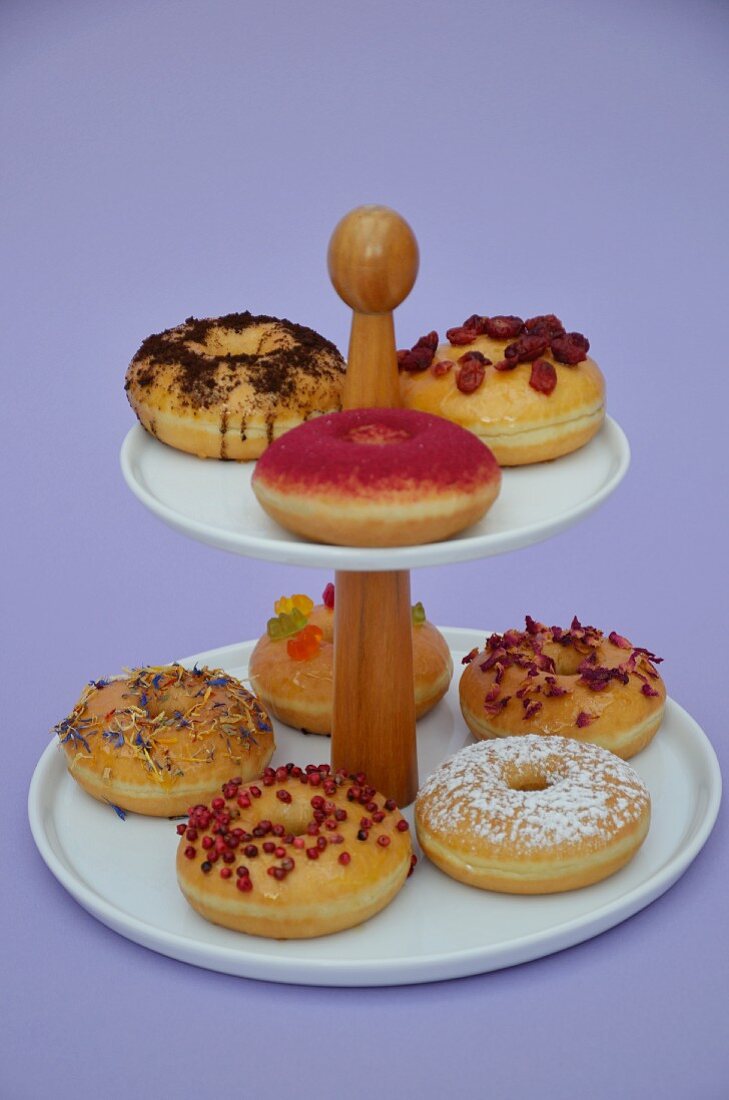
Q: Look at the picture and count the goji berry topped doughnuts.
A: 1